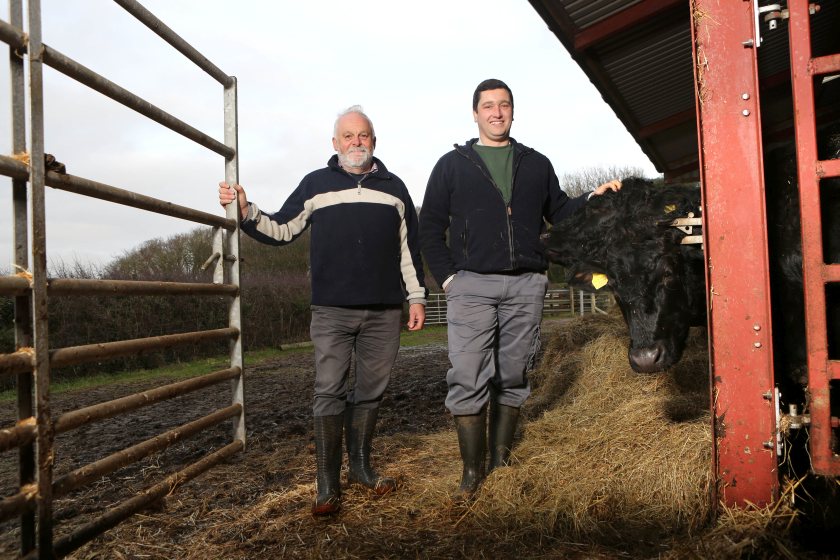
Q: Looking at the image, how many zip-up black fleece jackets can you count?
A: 1